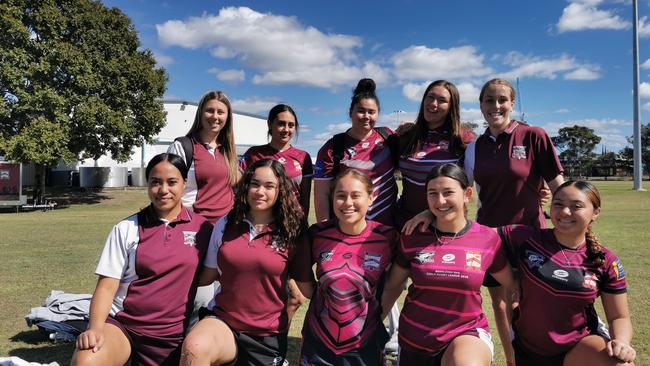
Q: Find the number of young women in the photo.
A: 10